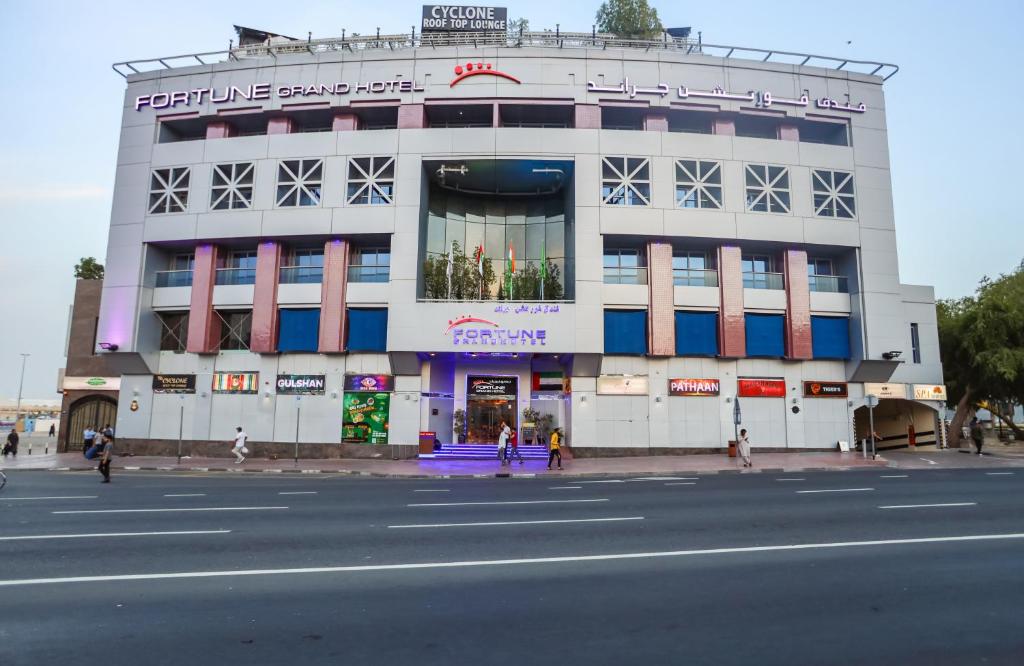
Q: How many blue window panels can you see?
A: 6